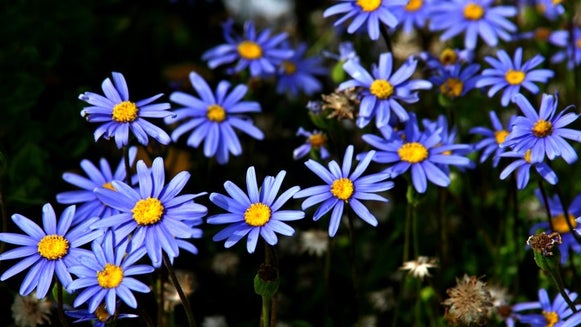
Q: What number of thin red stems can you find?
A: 0